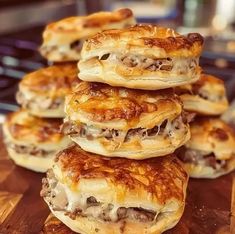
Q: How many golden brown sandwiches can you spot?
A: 8